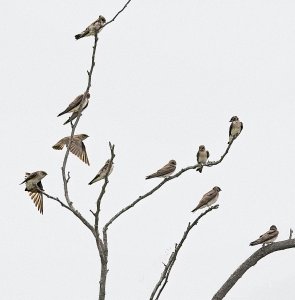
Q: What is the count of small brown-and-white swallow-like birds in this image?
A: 10